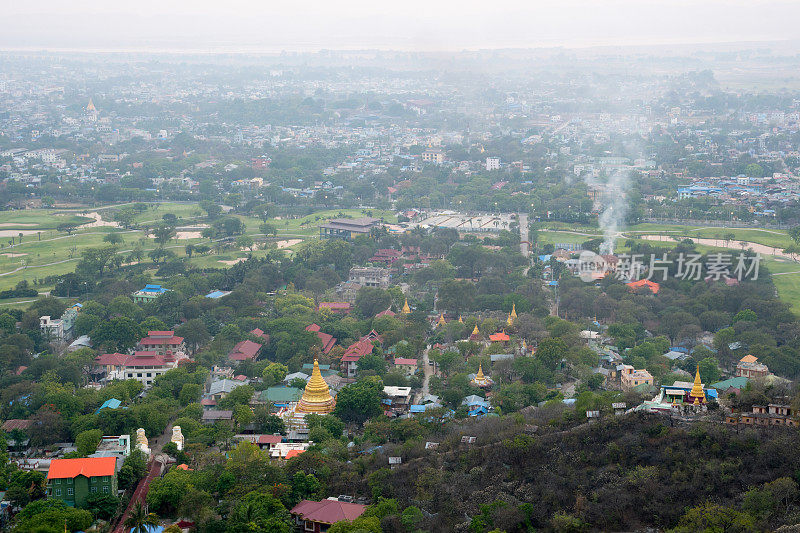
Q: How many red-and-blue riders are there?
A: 0